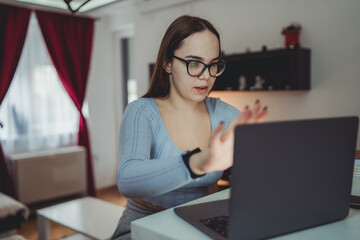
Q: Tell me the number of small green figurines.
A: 0